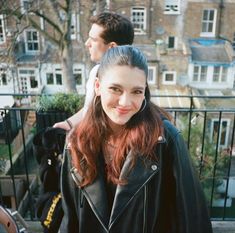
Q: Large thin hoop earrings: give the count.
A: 2